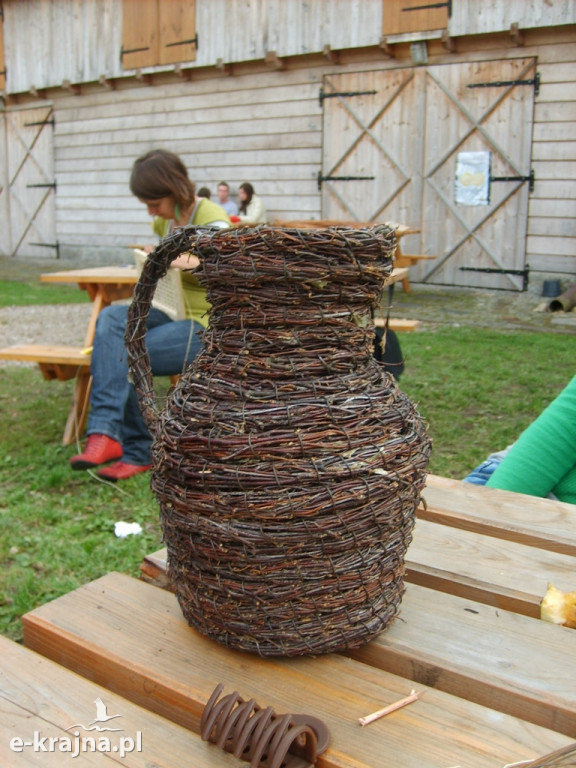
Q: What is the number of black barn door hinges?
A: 8